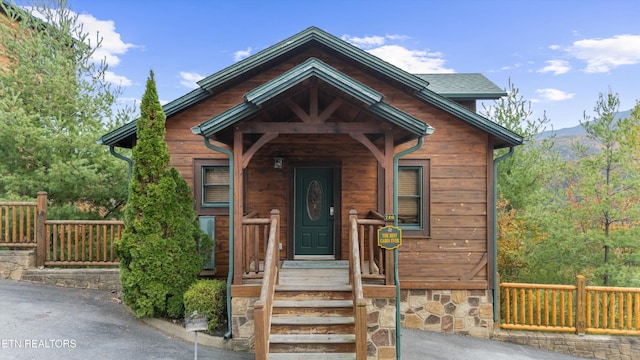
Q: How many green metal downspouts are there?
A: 4